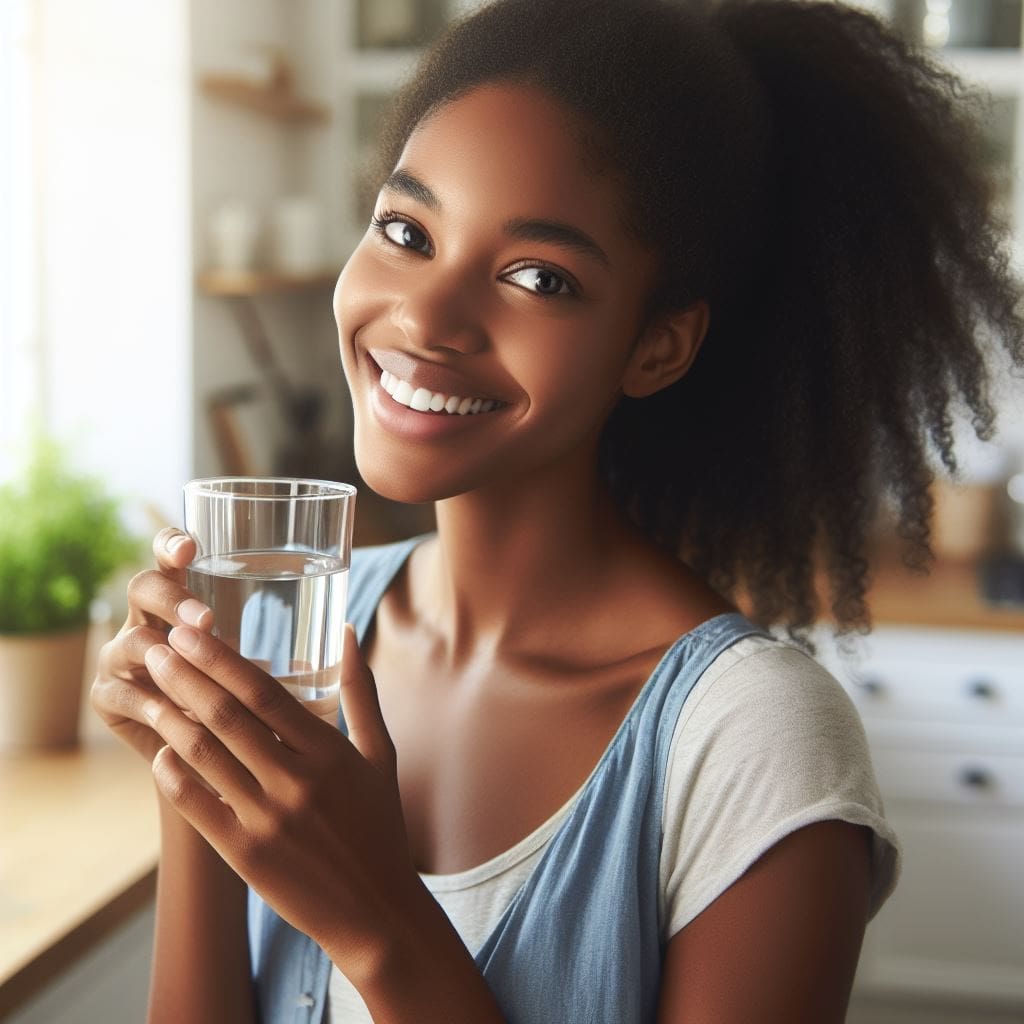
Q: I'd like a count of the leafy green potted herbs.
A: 1